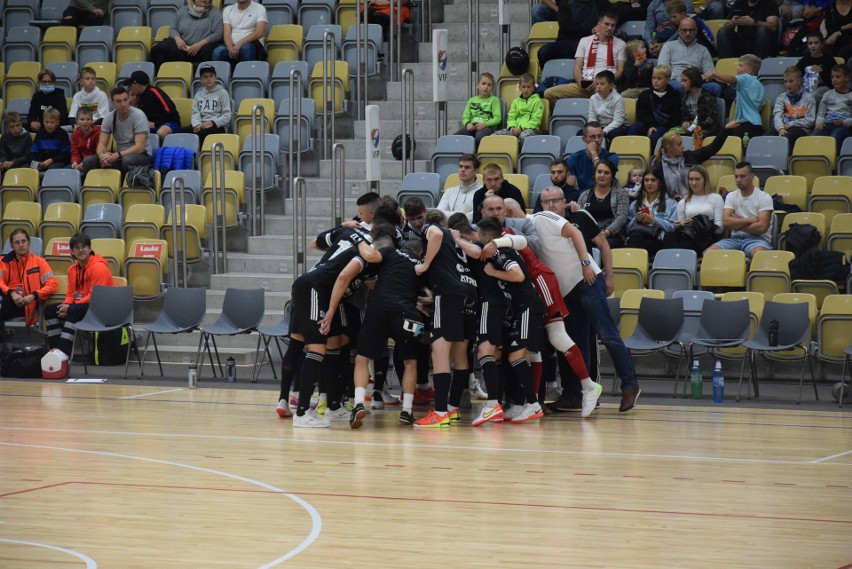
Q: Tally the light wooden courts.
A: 1